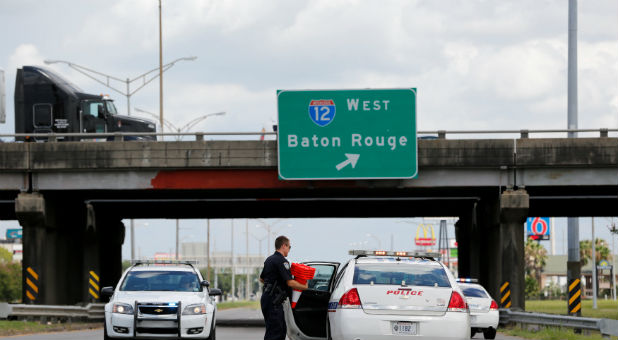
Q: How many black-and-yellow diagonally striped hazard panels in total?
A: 4